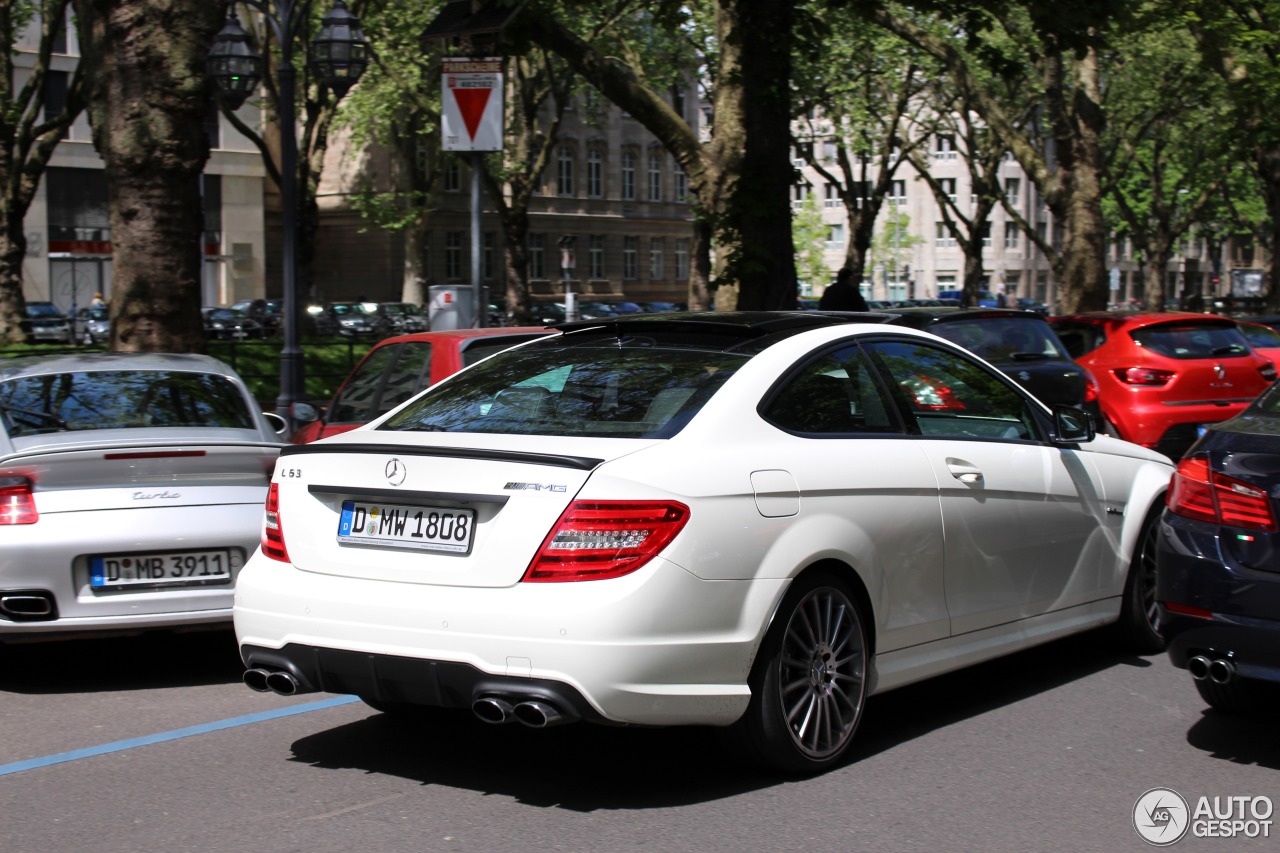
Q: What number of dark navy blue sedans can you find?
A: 1